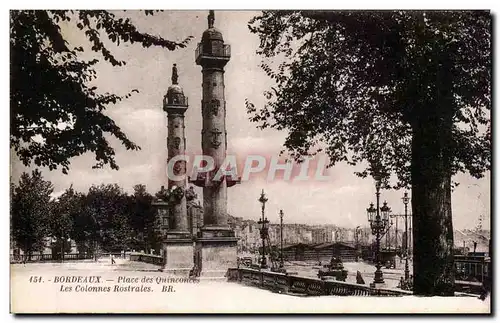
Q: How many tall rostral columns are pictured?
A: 2